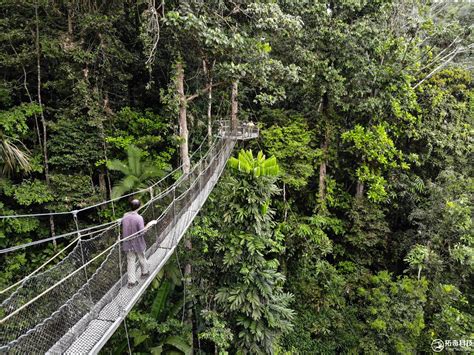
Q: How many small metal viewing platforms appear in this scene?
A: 1